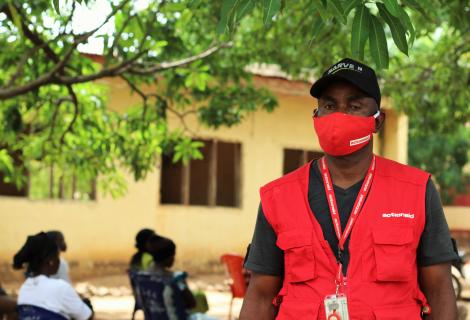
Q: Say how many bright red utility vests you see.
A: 1